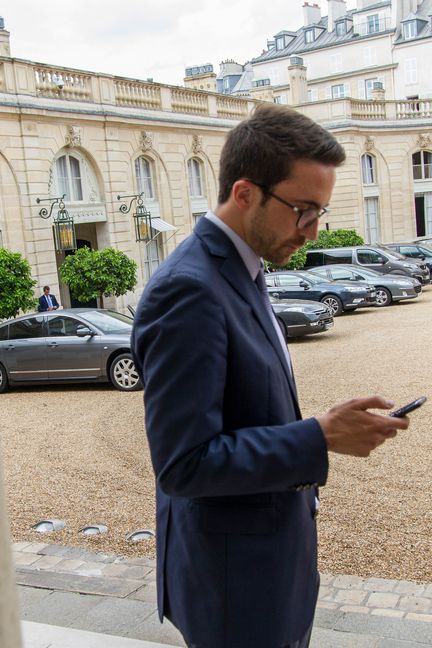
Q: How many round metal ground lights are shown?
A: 3